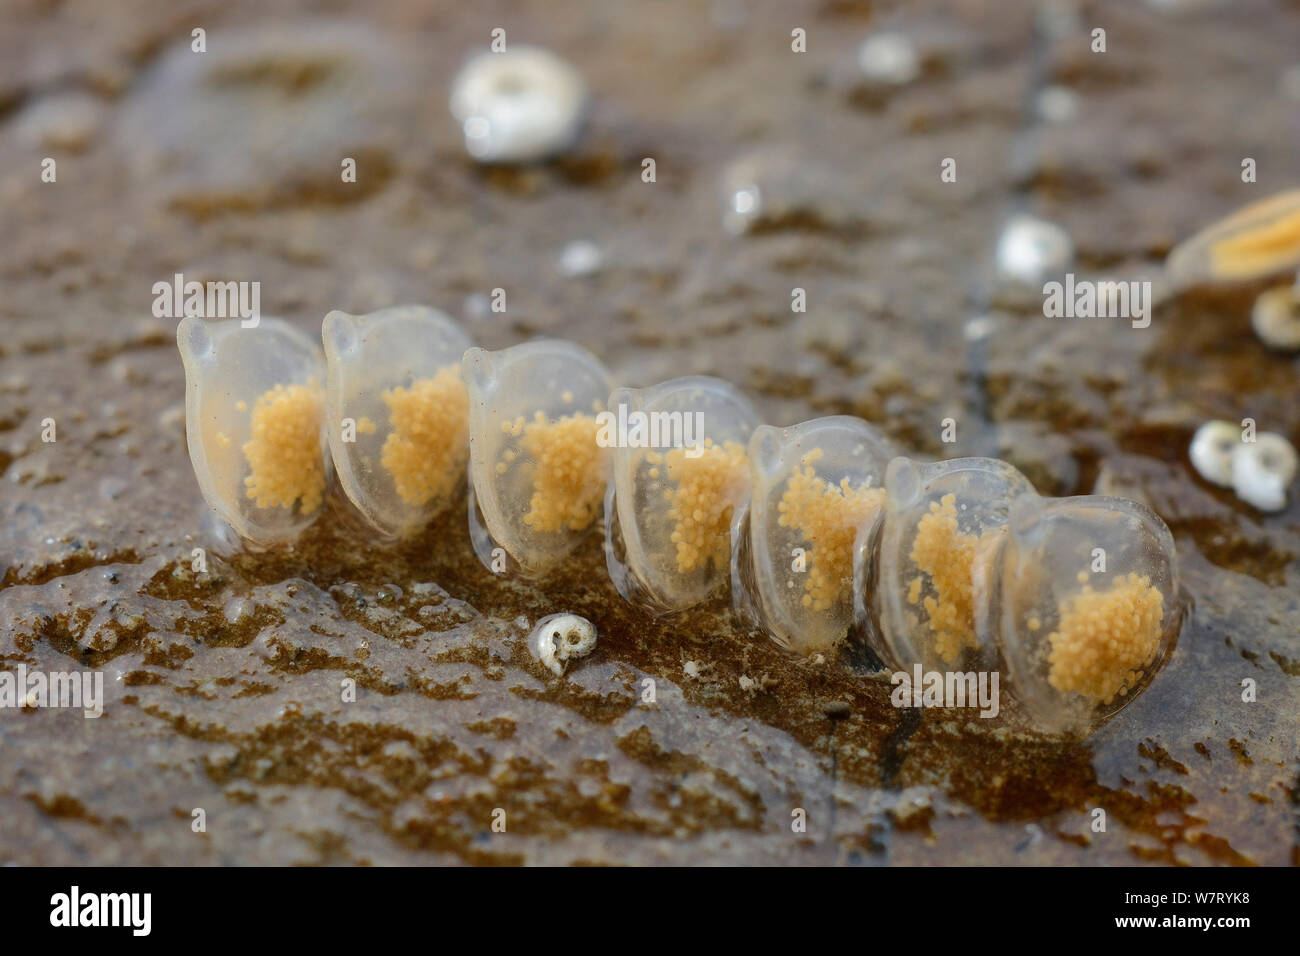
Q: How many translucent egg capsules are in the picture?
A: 7